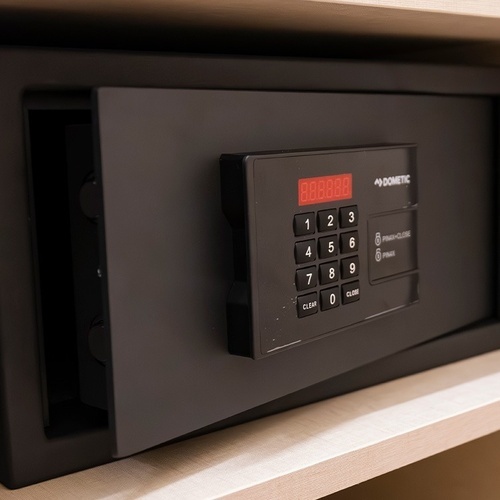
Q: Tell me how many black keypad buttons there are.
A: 12